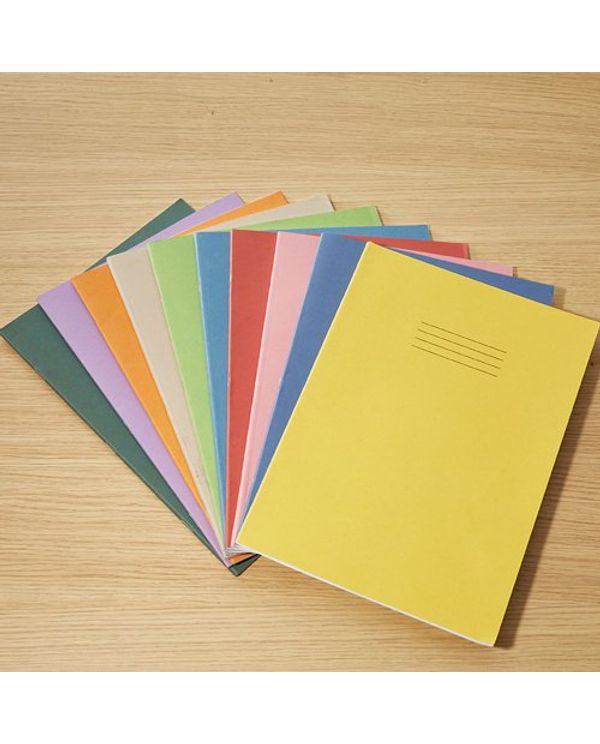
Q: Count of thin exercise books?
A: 10